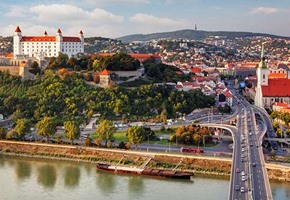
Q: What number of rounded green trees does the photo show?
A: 5